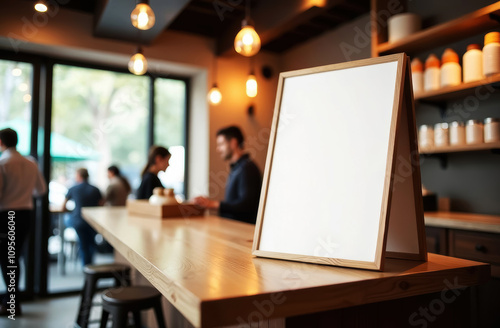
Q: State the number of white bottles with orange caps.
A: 5